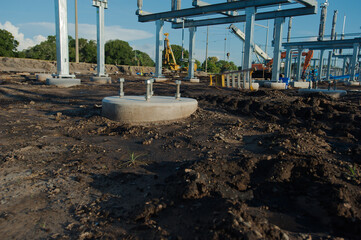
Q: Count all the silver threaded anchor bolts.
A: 4